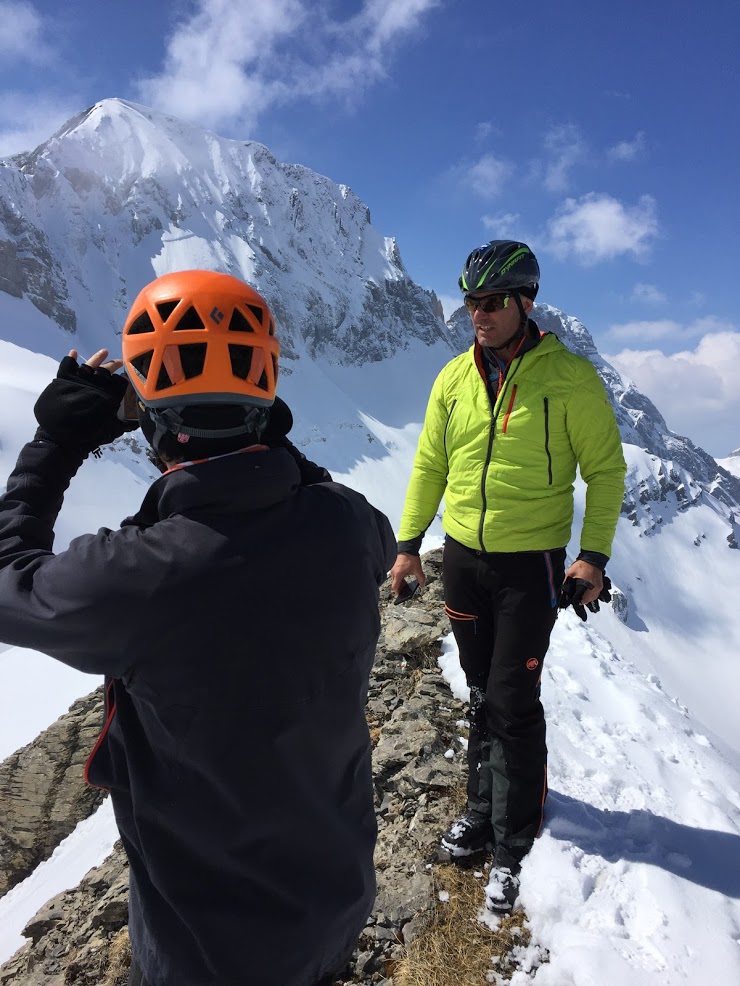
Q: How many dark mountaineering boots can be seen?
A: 2